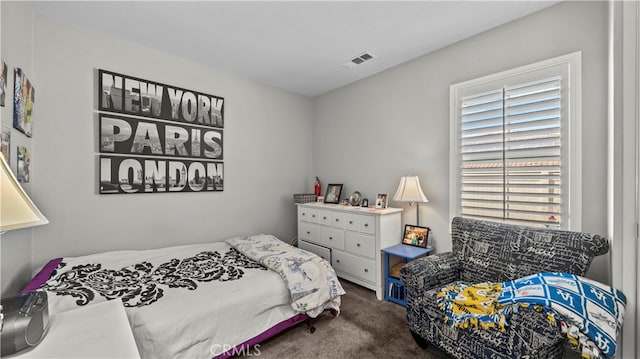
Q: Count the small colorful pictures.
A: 4